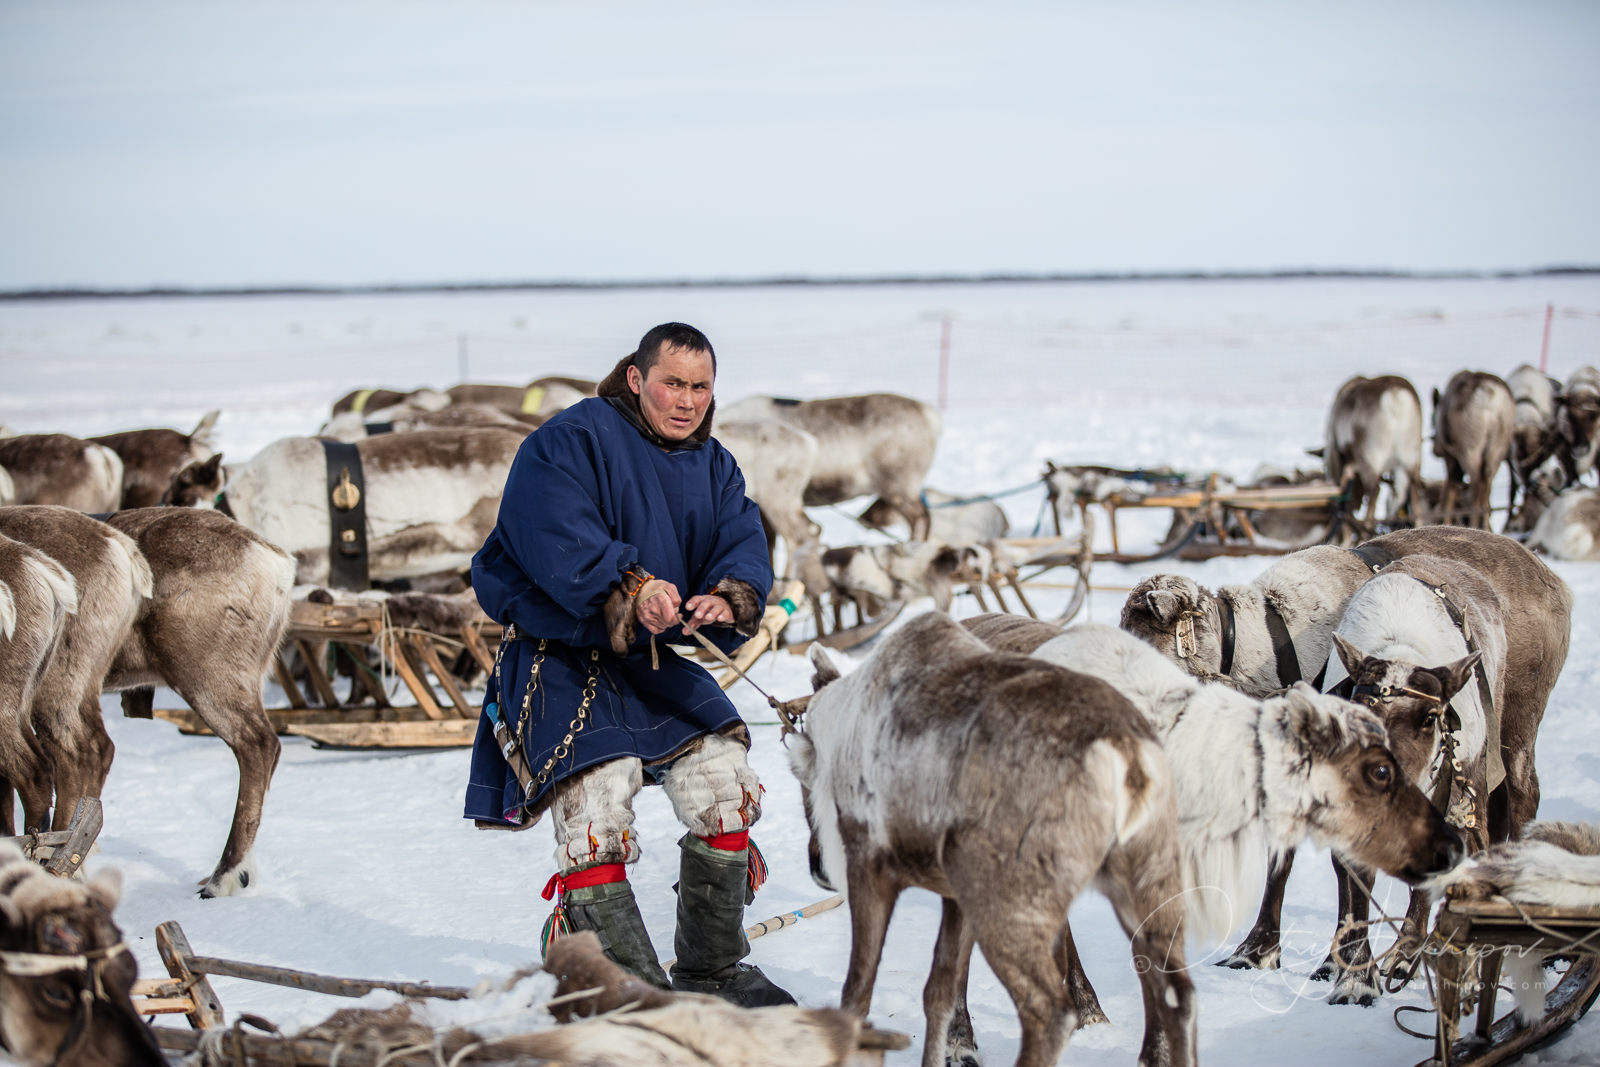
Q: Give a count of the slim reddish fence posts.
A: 2